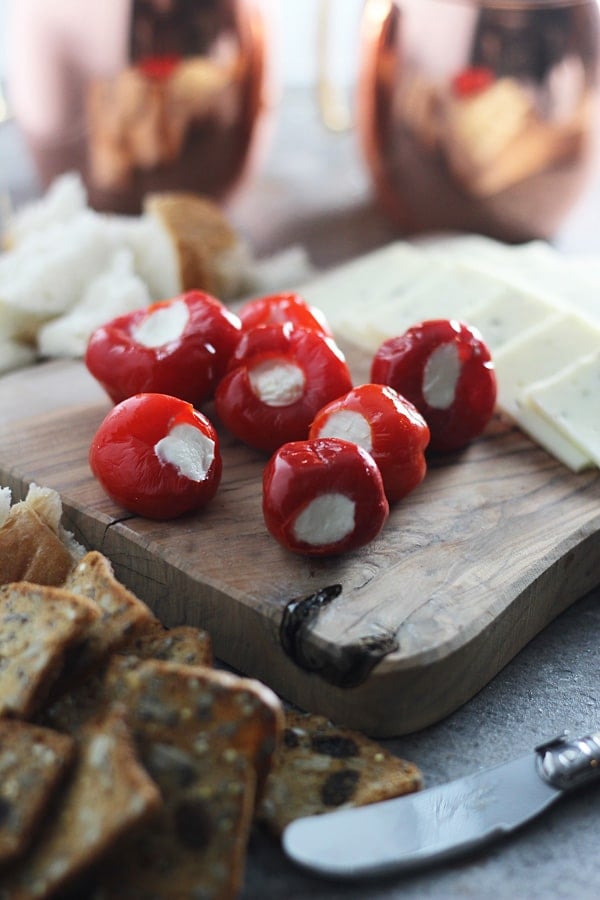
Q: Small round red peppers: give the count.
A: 7